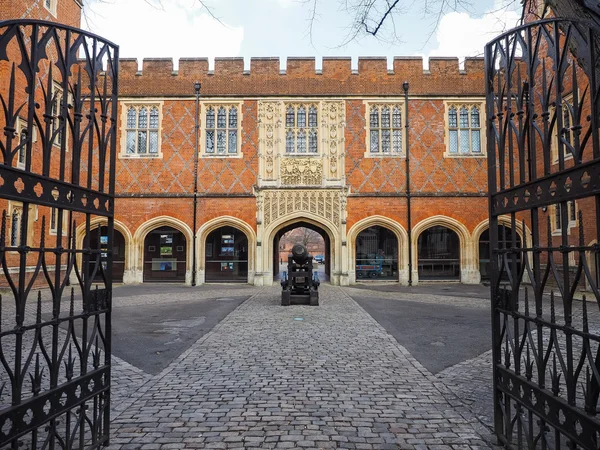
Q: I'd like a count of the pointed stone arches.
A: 7